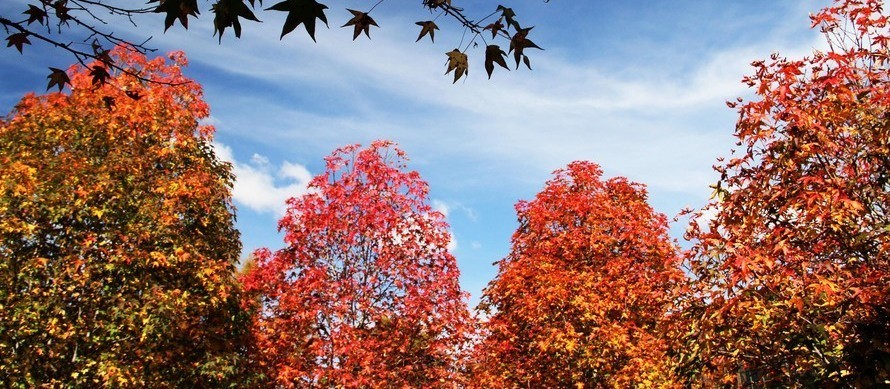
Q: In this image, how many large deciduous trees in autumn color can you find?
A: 4